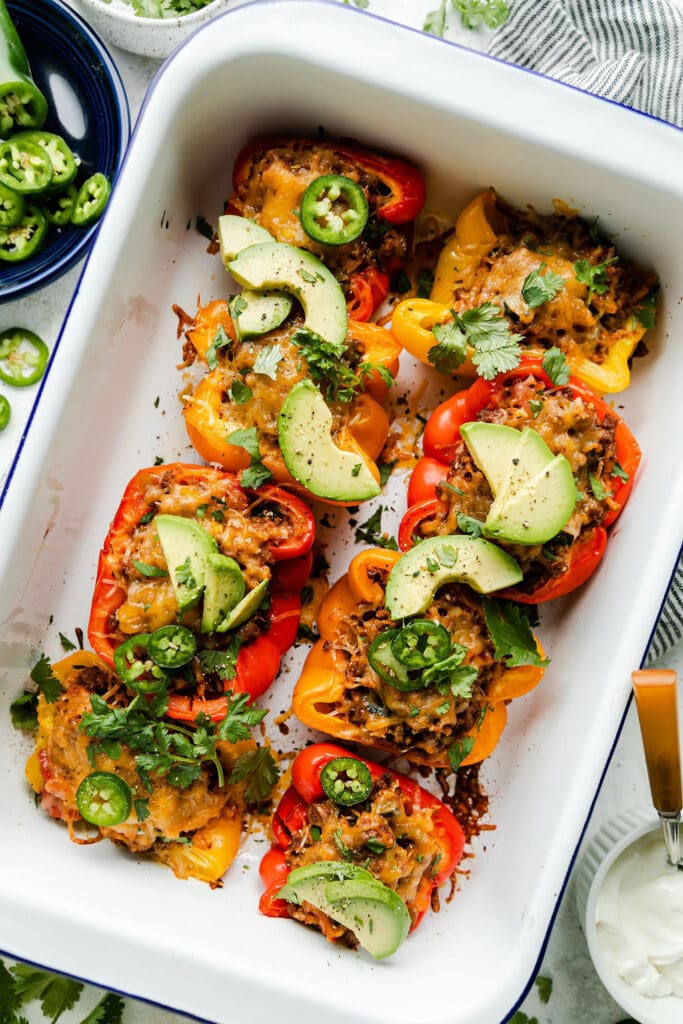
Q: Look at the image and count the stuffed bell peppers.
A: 8